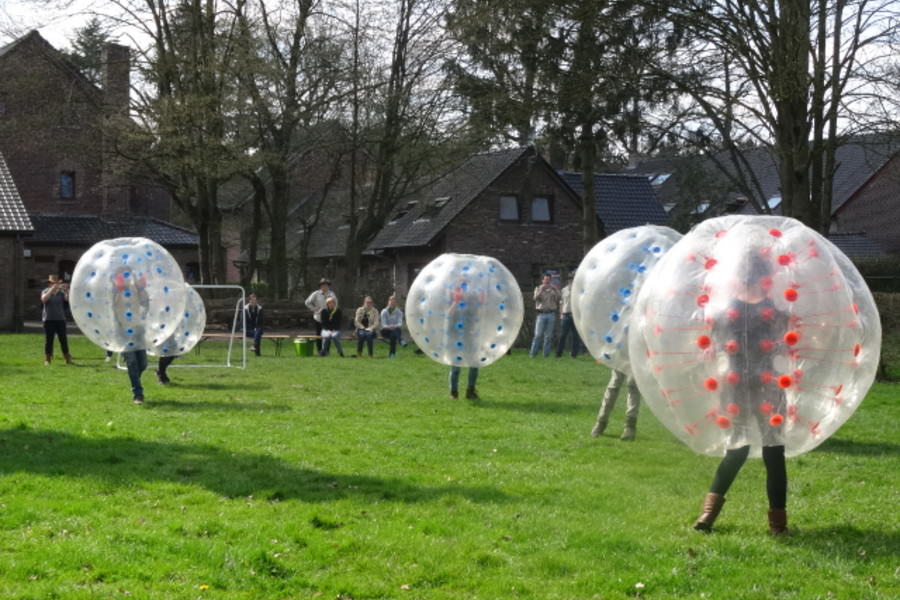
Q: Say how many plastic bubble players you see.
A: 5